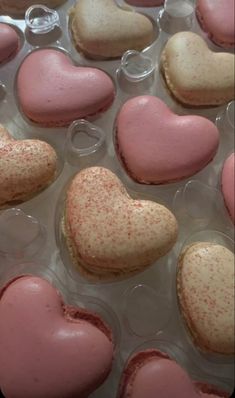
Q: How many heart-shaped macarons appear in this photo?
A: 14